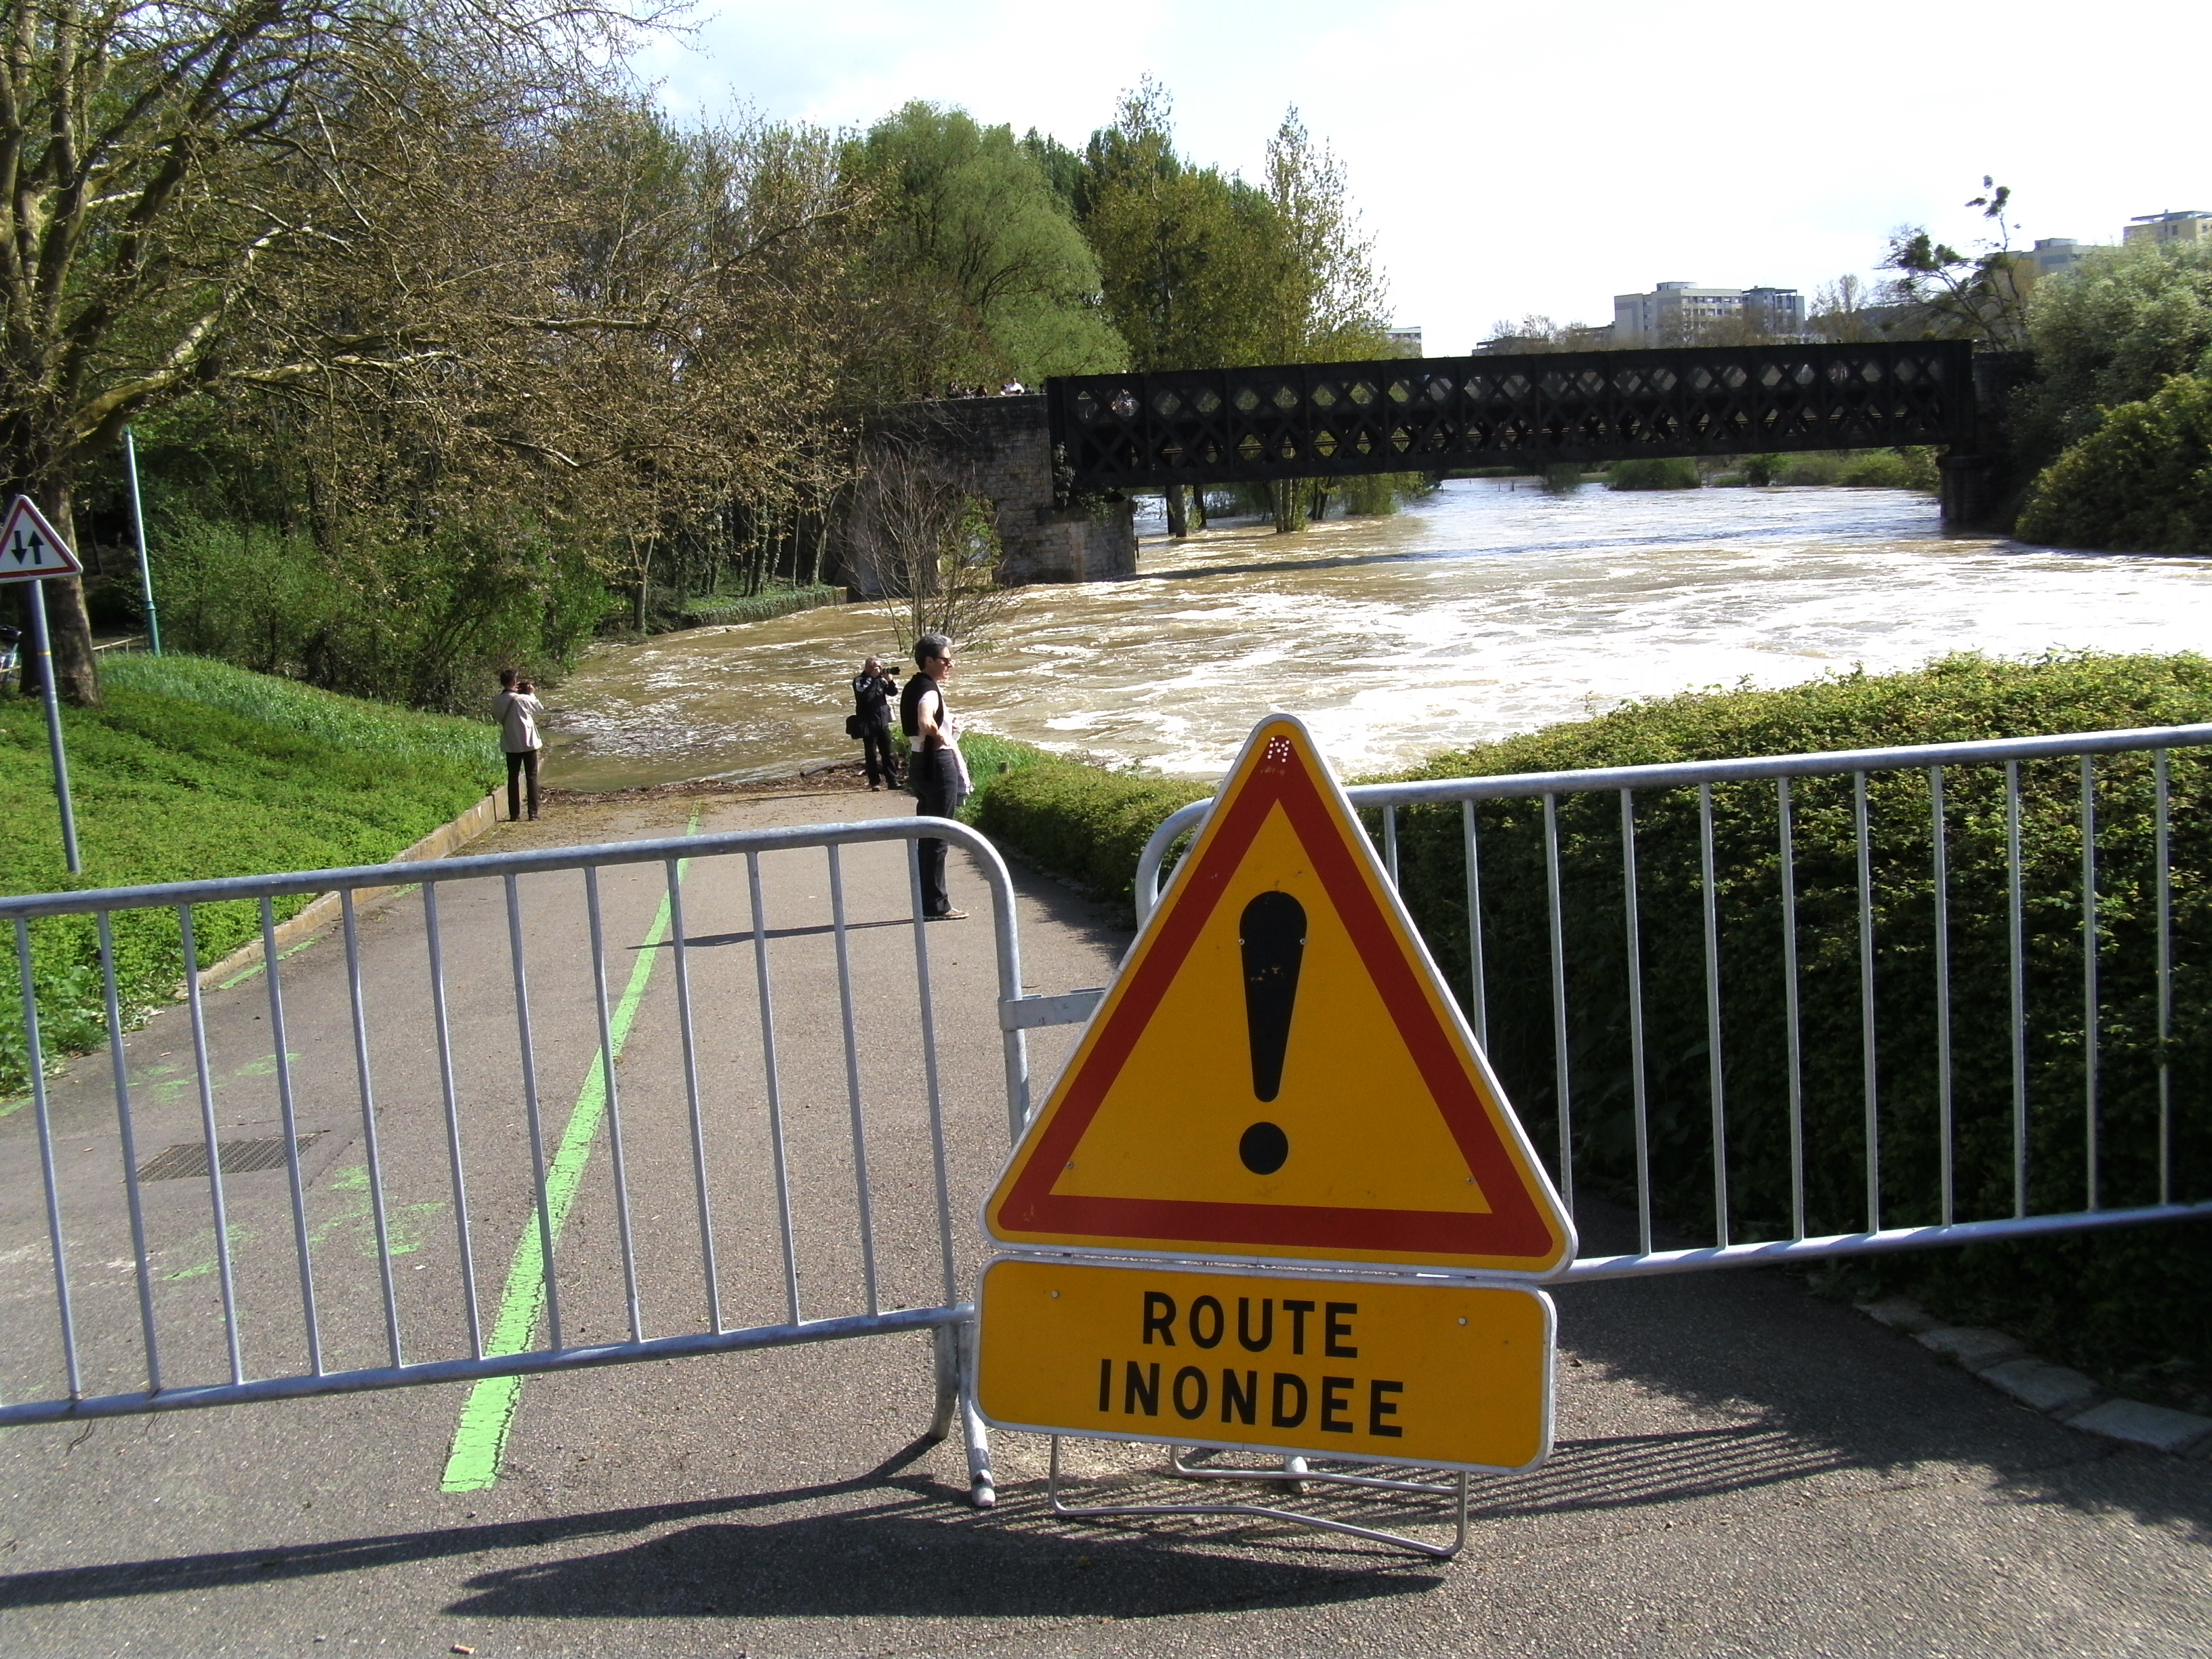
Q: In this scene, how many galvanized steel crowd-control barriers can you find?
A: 2